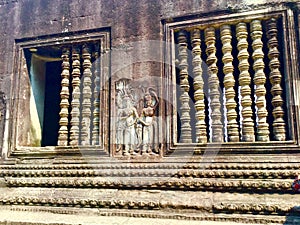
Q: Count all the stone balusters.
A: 11